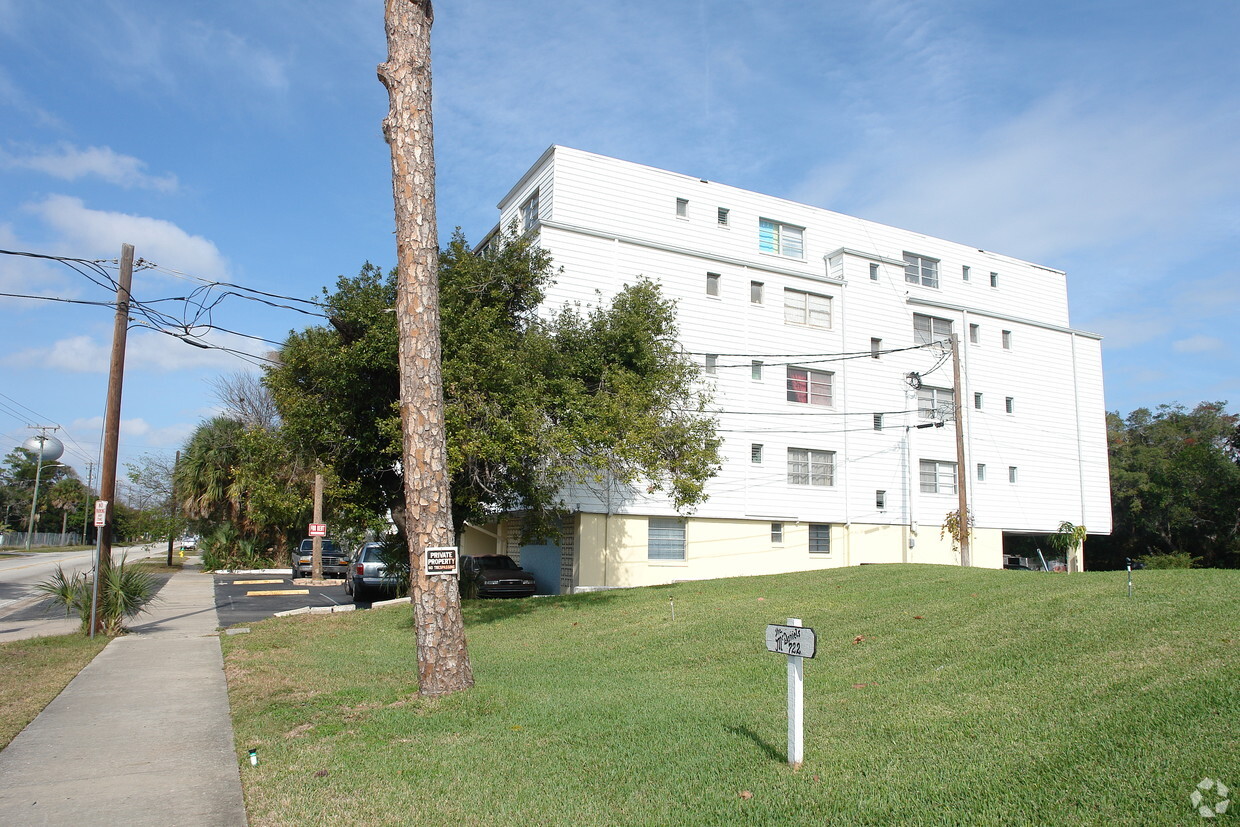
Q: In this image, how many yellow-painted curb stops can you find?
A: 2